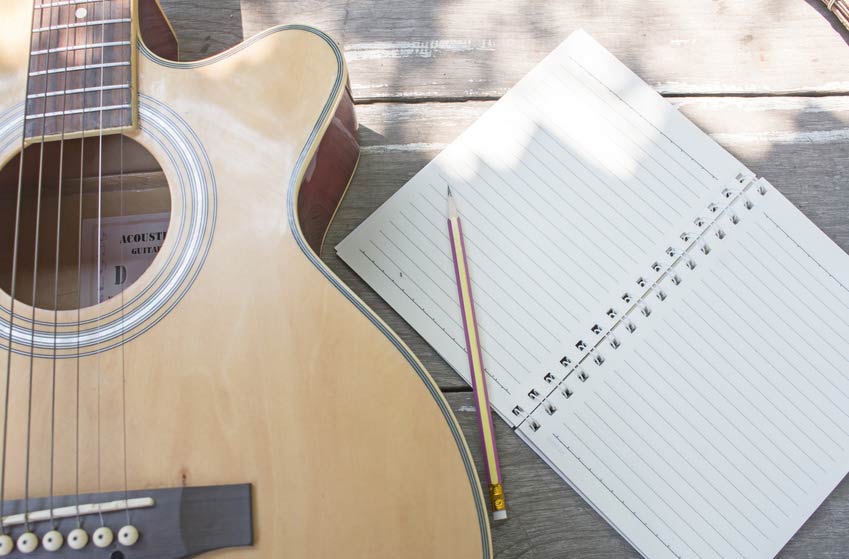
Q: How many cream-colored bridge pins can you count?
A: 6